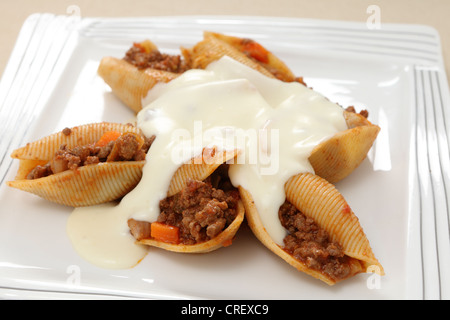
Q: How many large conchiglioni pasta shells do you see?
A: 6